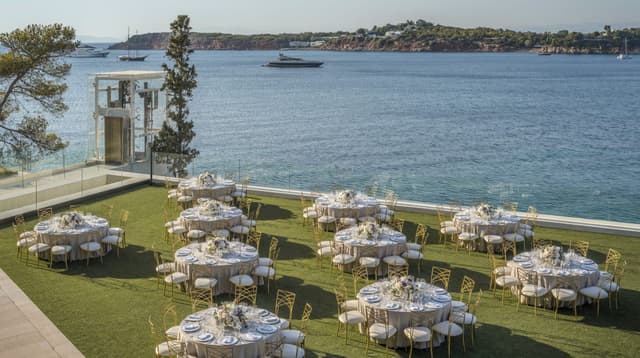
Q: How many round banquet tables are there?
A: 10